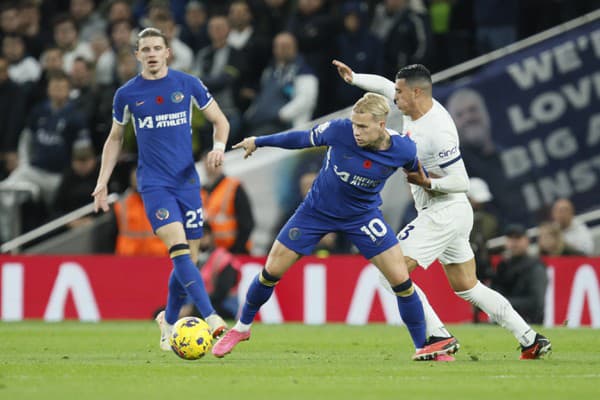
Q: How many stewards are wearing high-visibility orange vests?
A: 2